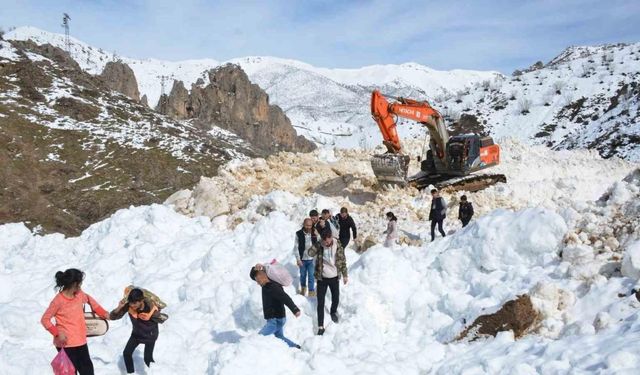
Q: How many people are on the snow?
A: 11